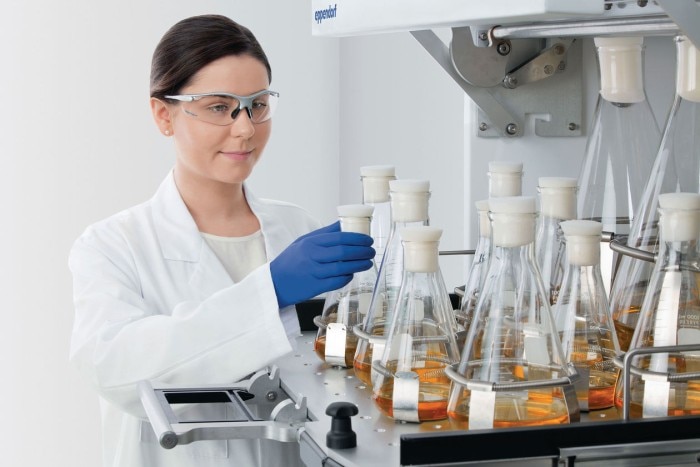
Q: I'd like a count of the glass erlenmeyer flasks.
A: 12